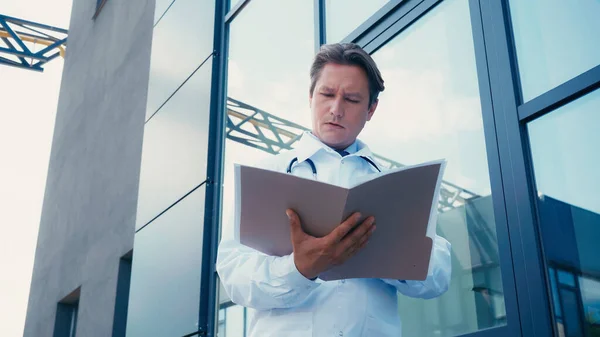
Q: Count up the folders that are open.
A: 1